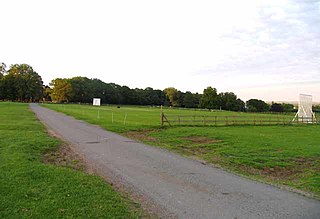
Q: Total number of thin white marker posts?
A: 3